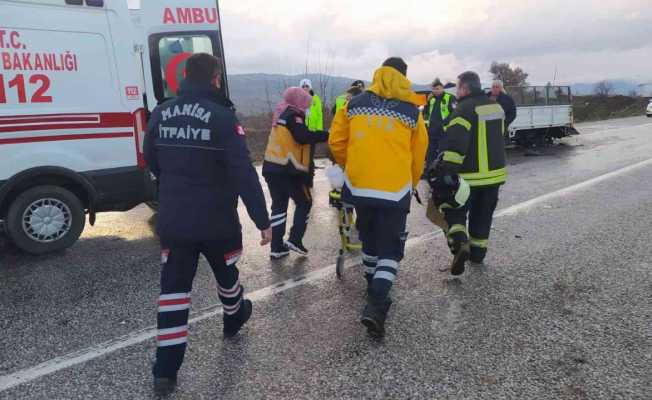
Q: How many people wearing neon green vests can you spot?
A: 3